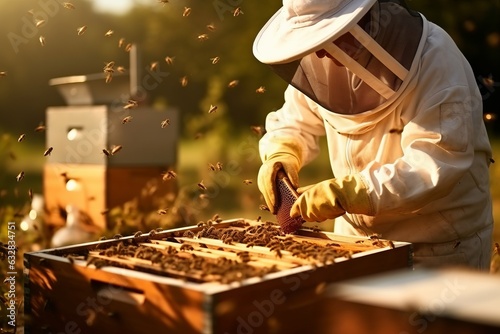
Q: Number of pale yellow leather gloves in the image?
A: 2